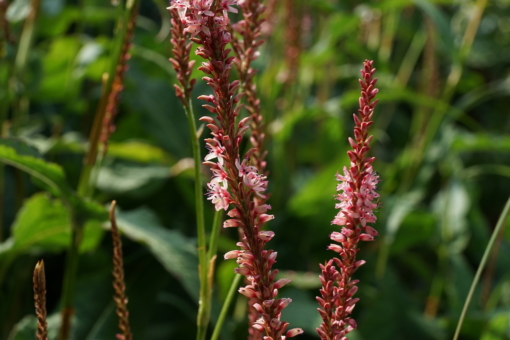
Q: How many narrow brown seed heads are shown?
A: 2